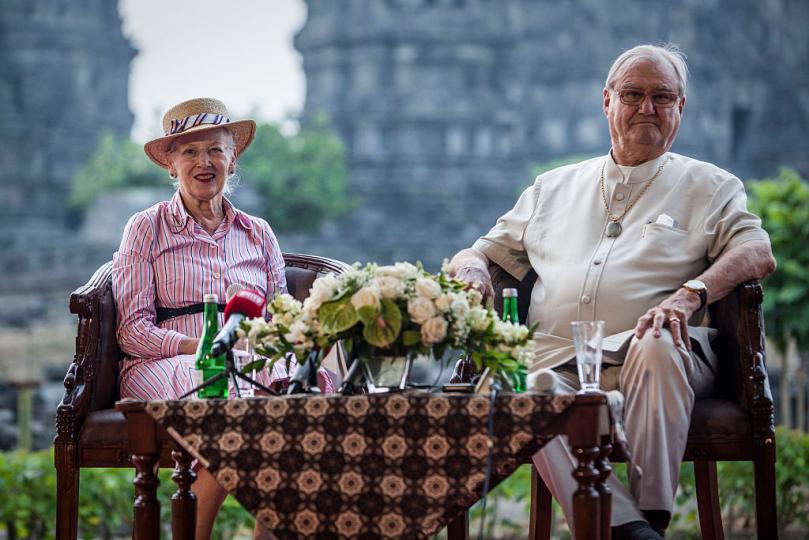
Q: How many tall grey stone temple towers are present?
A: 2